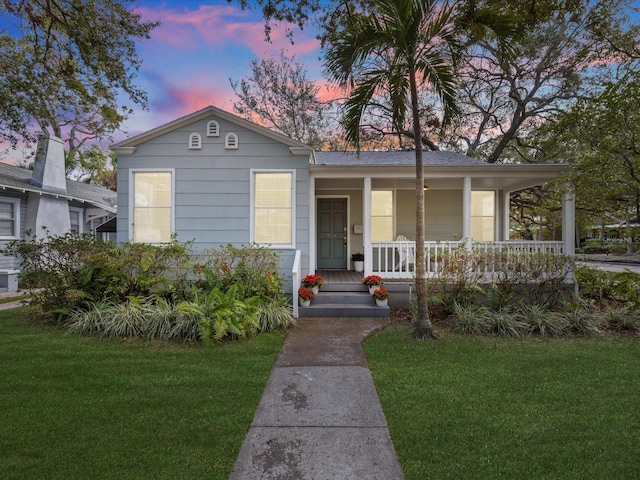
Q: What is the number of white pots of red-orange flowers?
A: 4